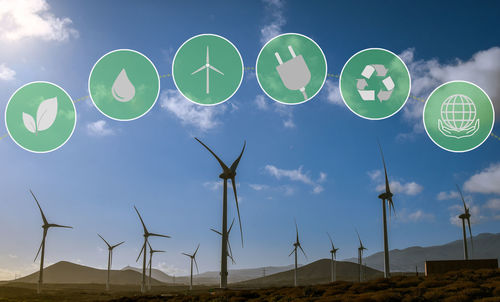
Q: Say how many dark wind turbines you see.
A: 12